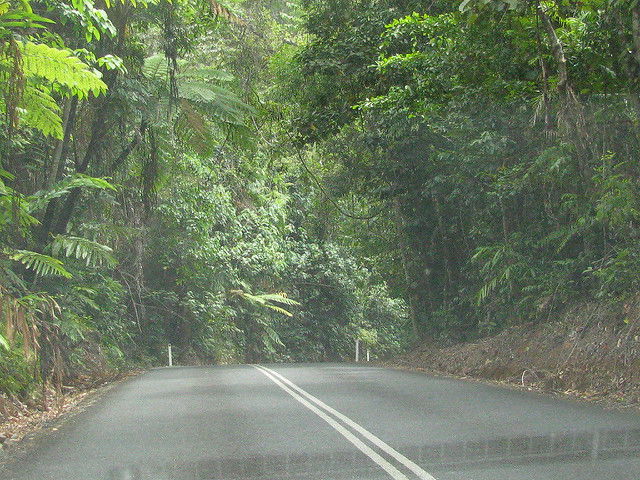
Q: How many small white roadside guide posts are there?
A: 3